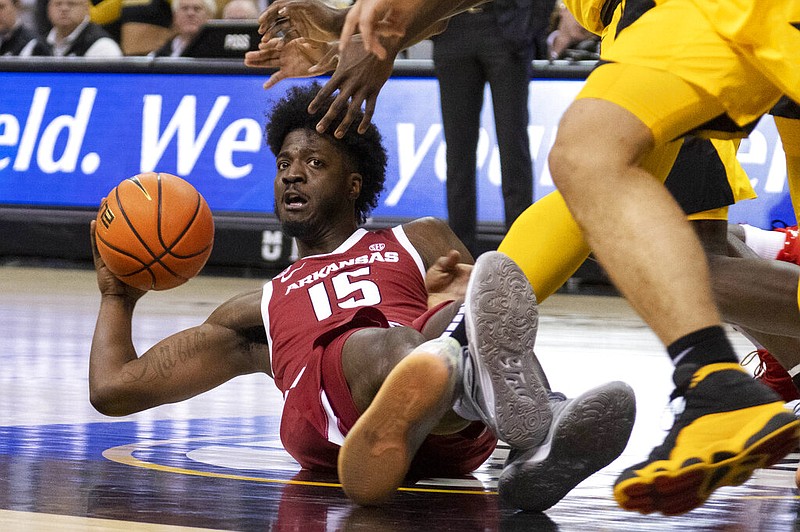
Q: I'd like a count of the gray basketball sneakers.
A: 2